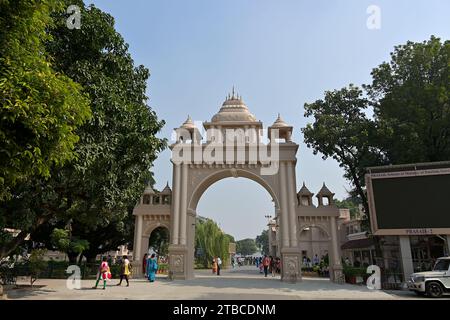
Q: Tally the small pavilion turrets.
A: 6